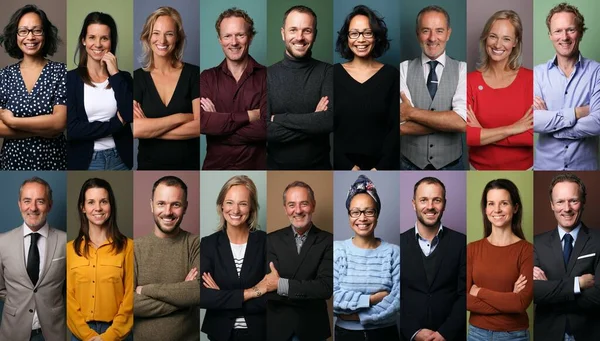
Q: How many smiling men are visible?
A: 9